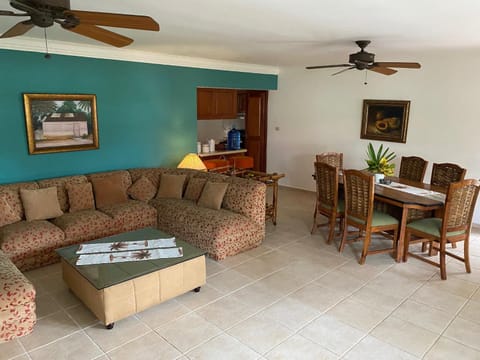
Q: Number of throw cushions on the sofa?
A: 8